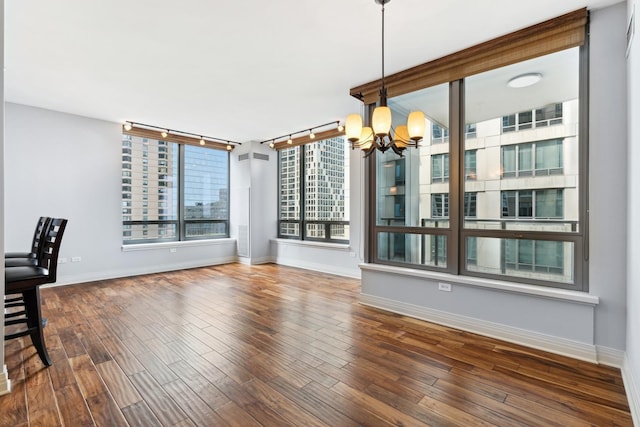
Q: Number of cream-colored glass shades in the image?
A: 5